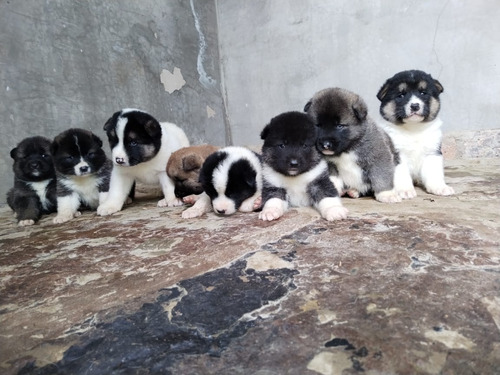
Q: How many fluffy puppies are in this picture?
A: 8